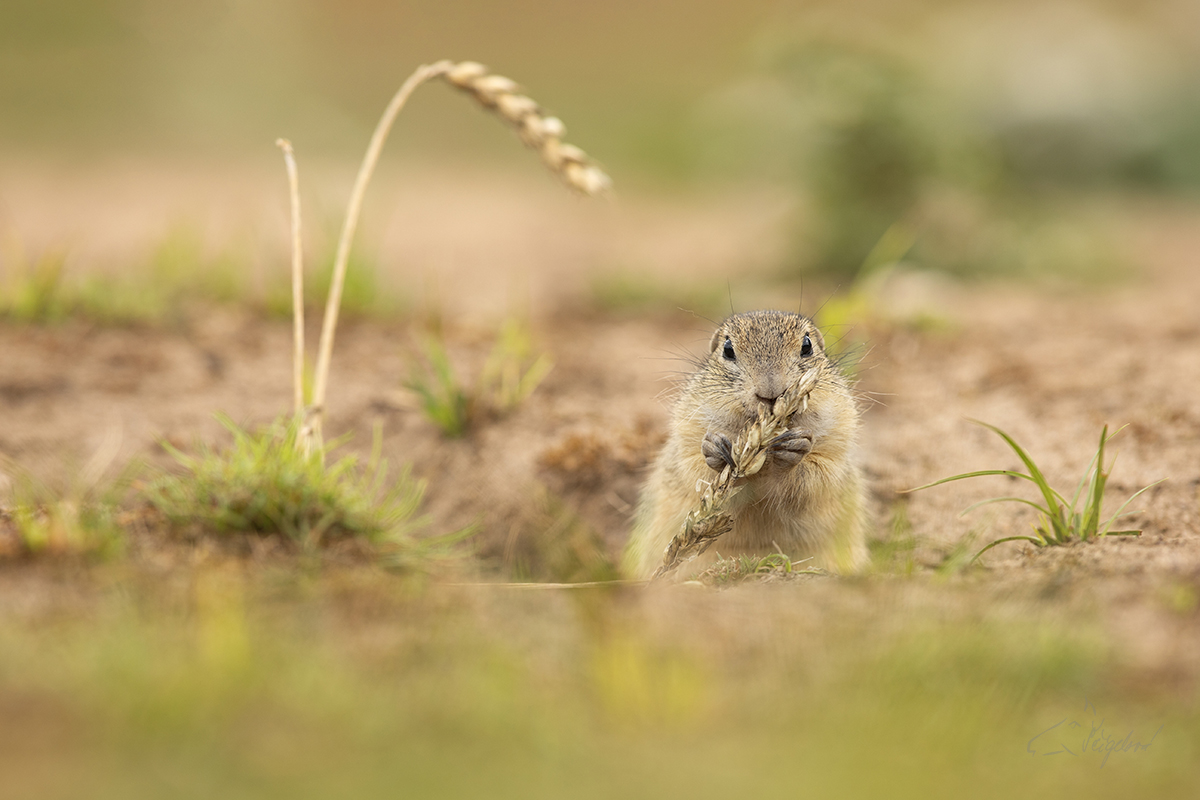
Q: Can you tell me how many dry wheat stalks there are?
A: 3